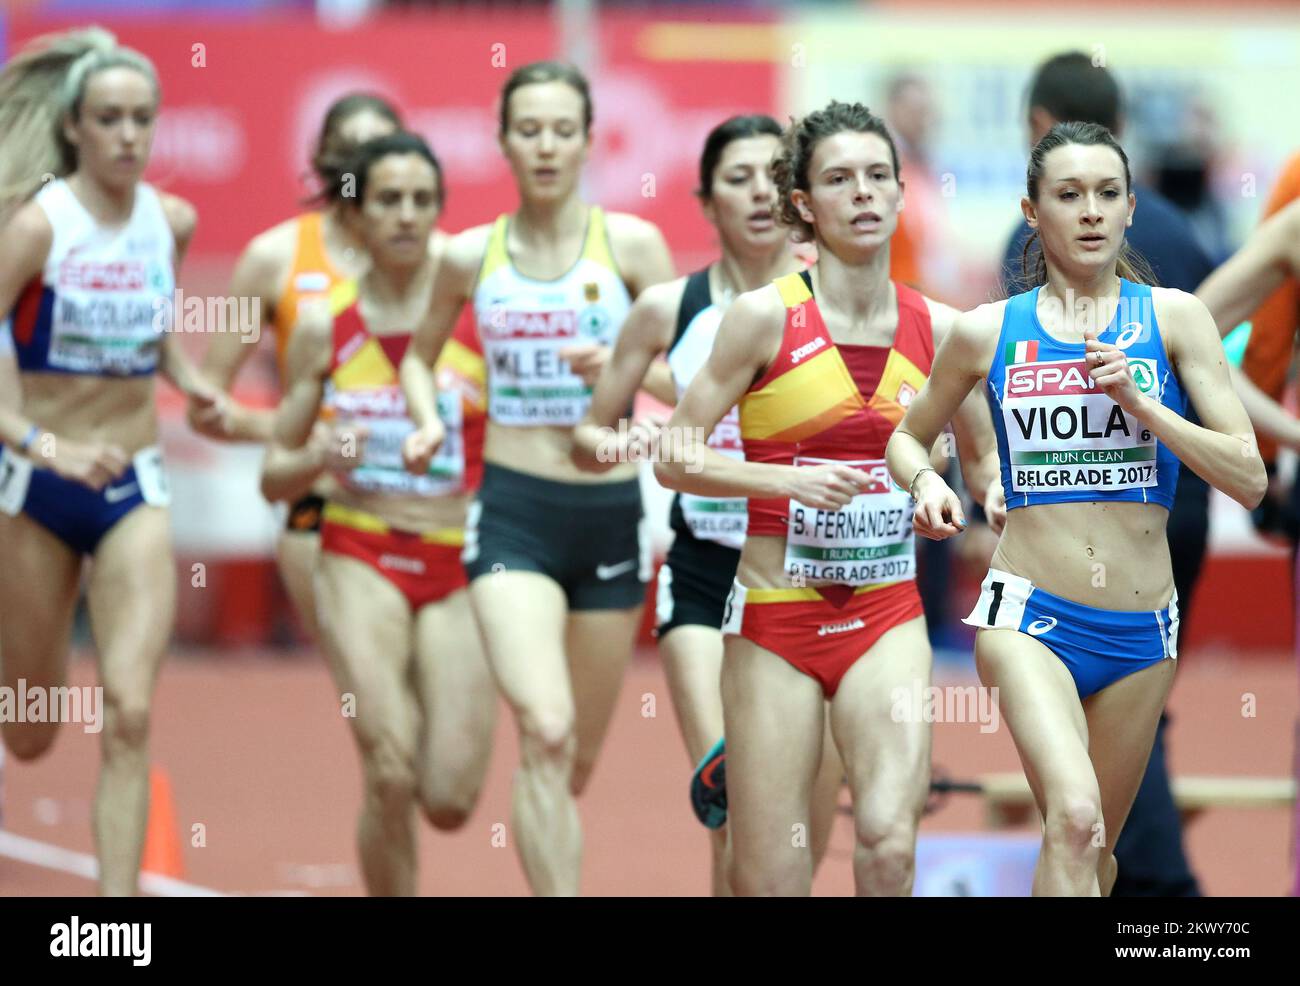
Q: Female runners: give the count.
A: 7